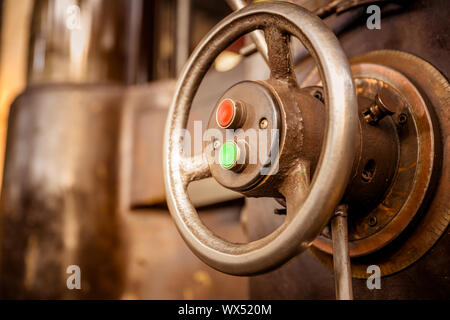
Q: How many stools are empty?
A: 0